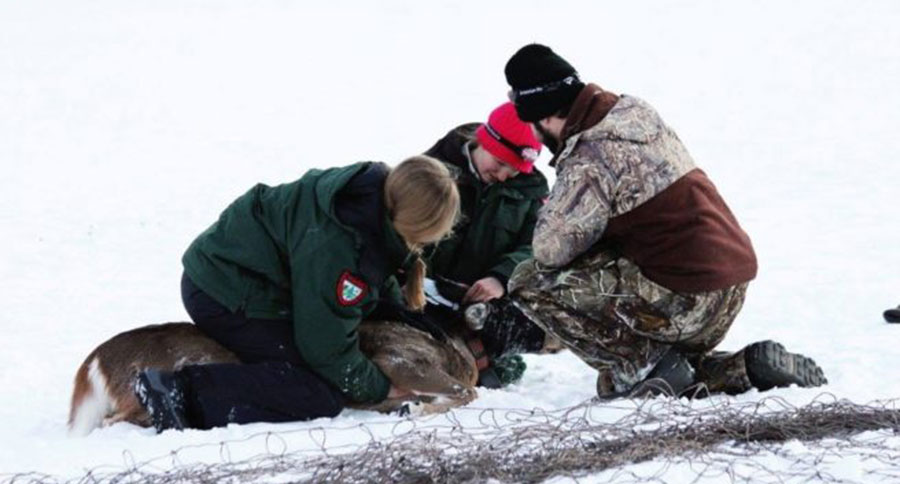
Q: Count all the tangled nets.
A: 1